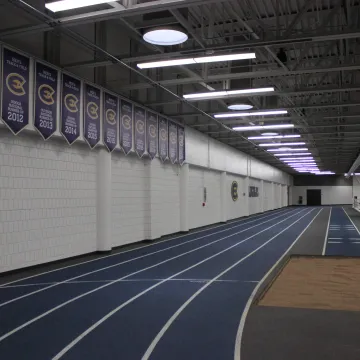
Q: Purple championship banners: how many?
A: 11